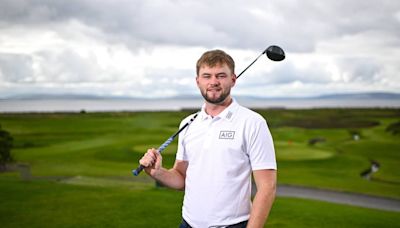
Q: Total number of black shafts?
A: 1